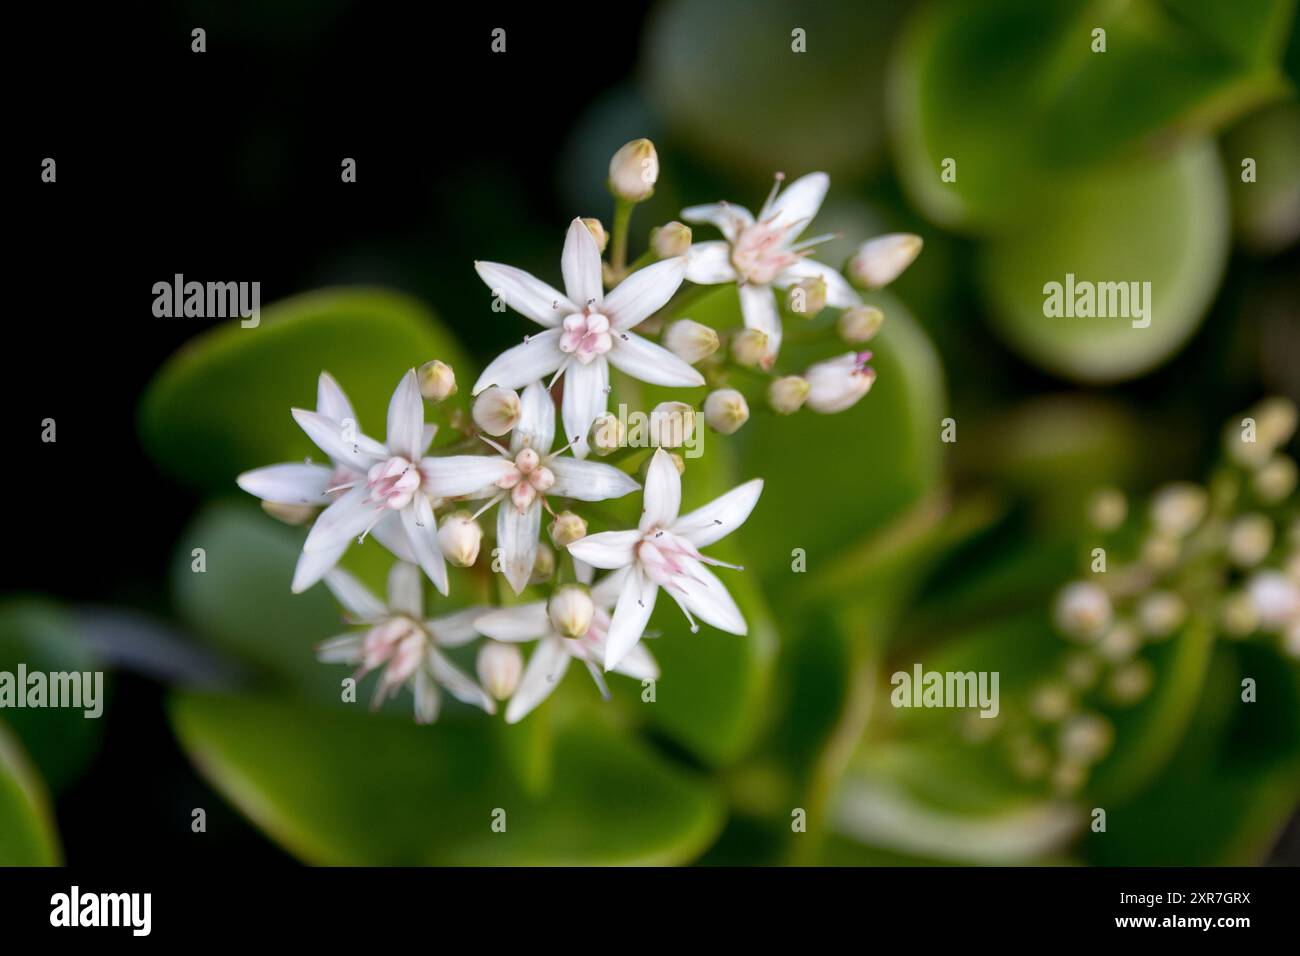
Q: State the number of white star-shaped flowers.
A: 8